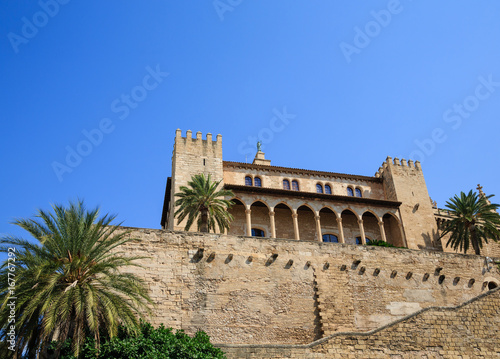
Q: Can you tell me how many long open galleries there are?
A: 1